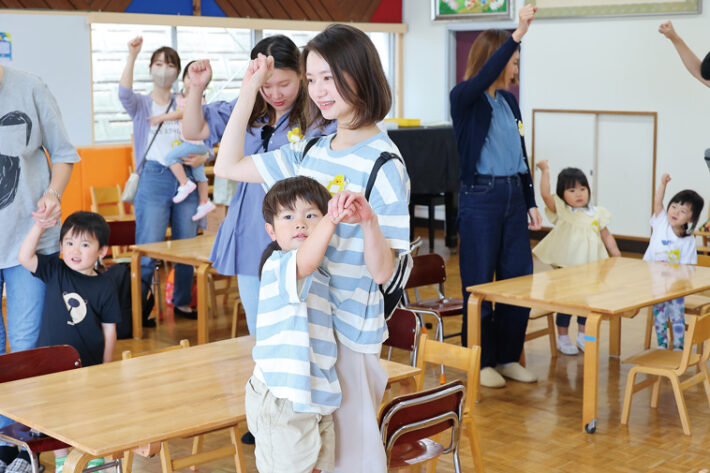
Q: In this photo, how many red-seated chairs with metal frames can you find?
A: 5